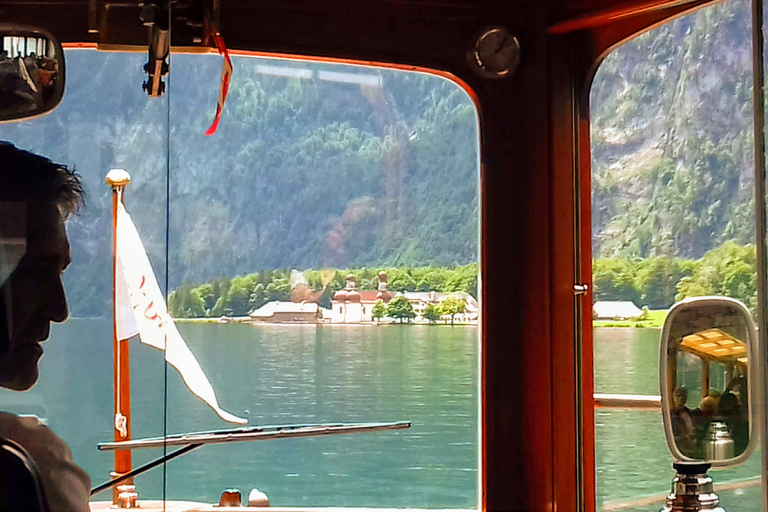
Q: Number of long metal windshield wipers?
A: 1